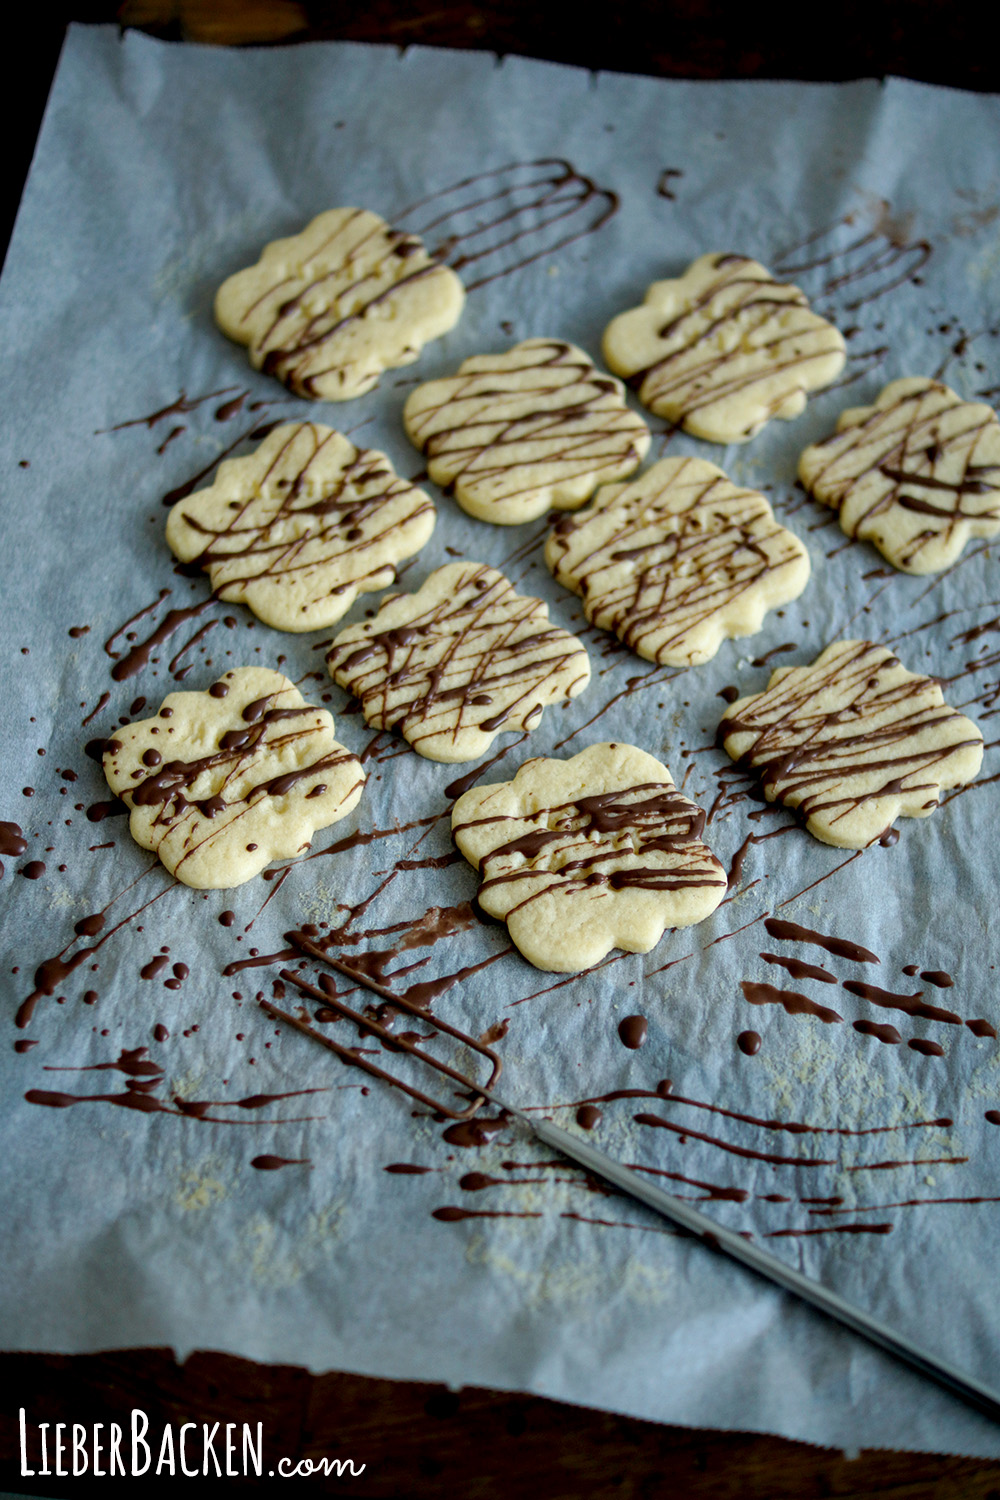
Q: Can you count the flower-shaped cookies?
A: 10